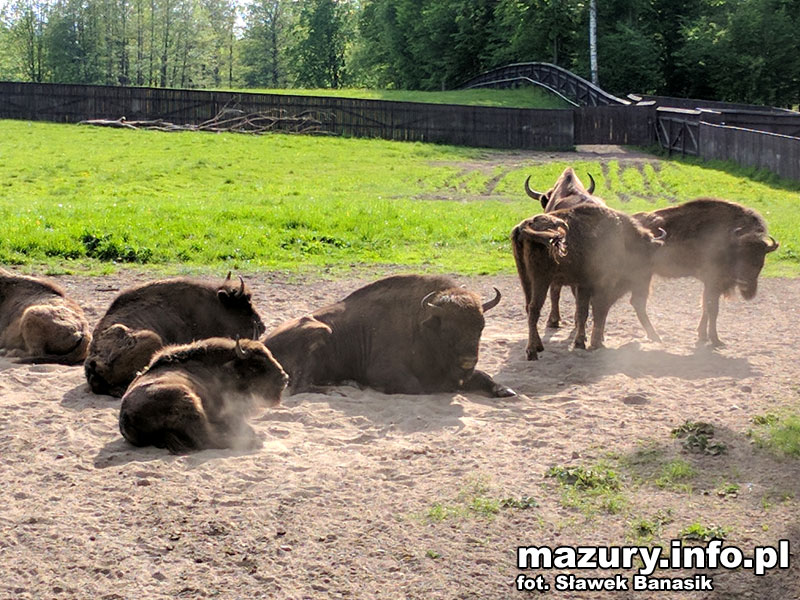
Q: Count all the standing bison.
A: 3